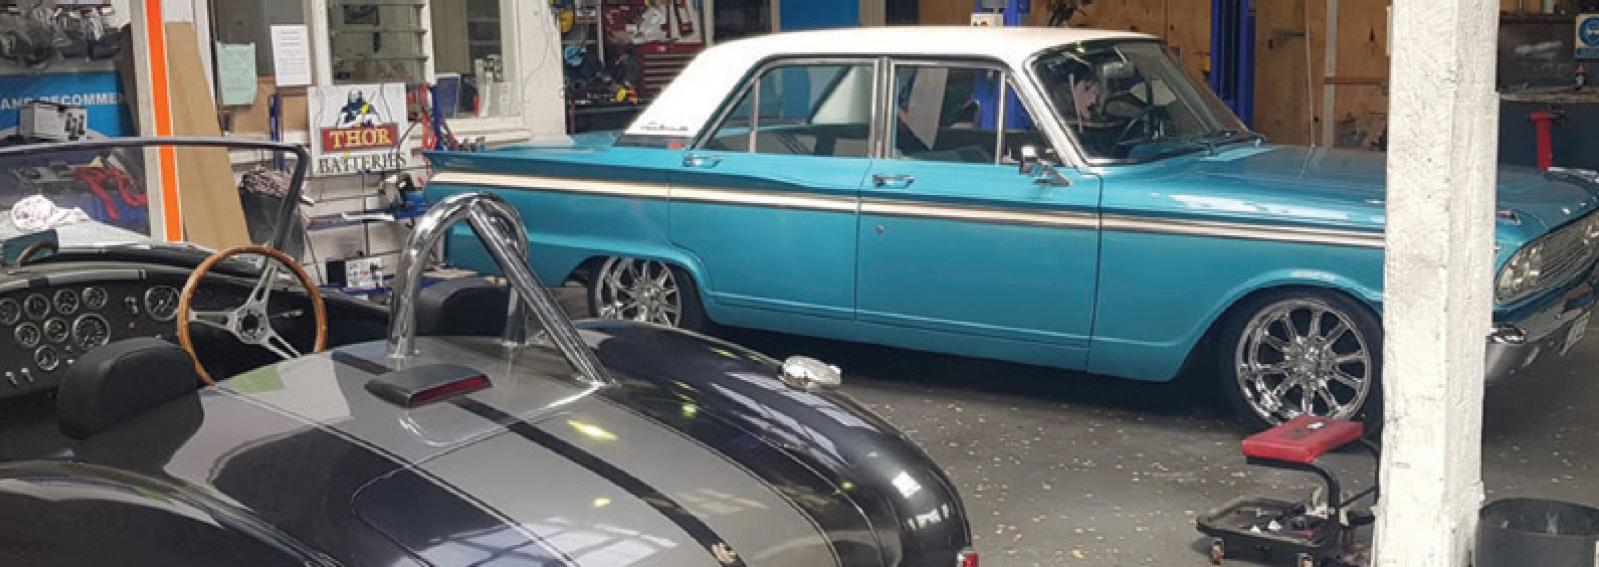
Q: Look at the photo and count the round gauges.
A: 9